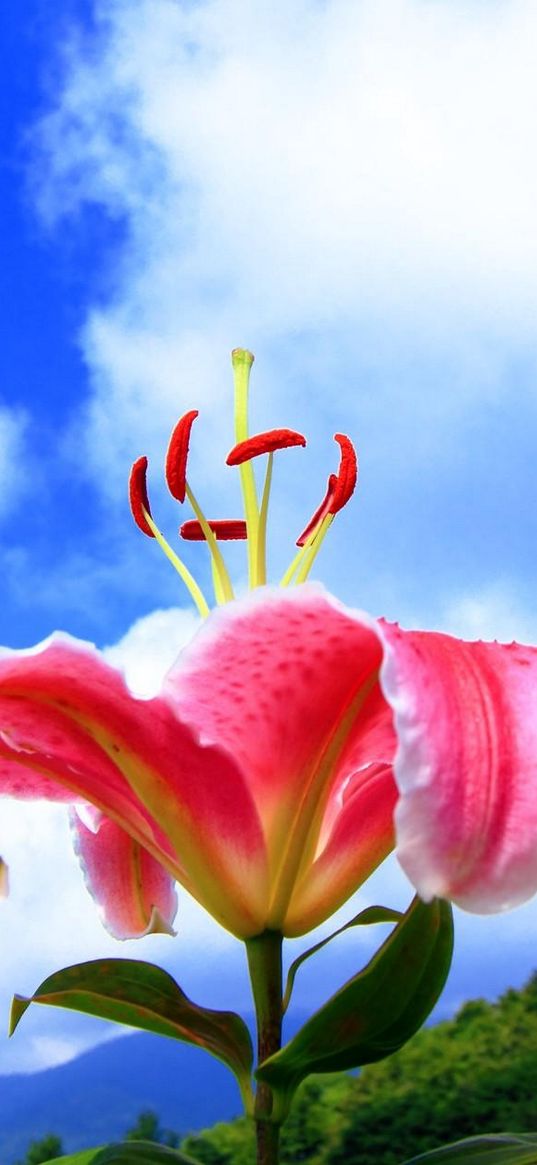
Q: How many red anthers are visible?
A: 6